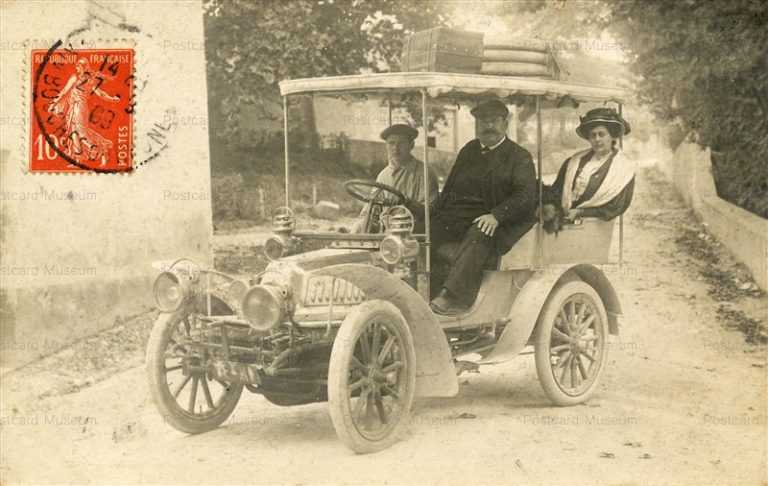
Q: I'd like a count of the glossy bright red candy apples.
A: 0